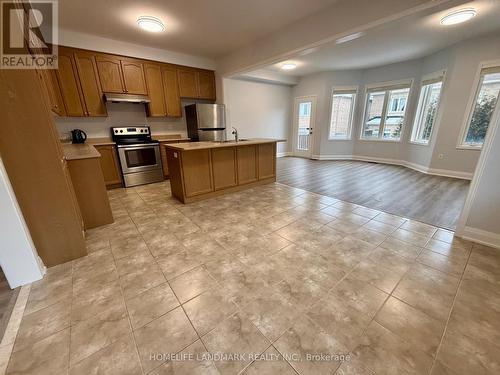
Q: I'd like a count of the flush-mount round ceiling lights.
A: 3